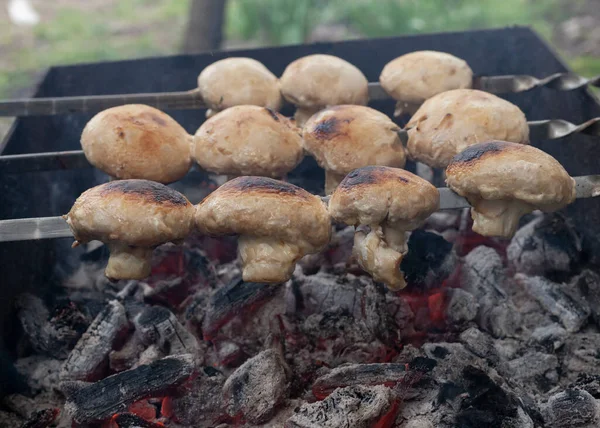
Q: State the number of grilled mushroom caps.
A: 11